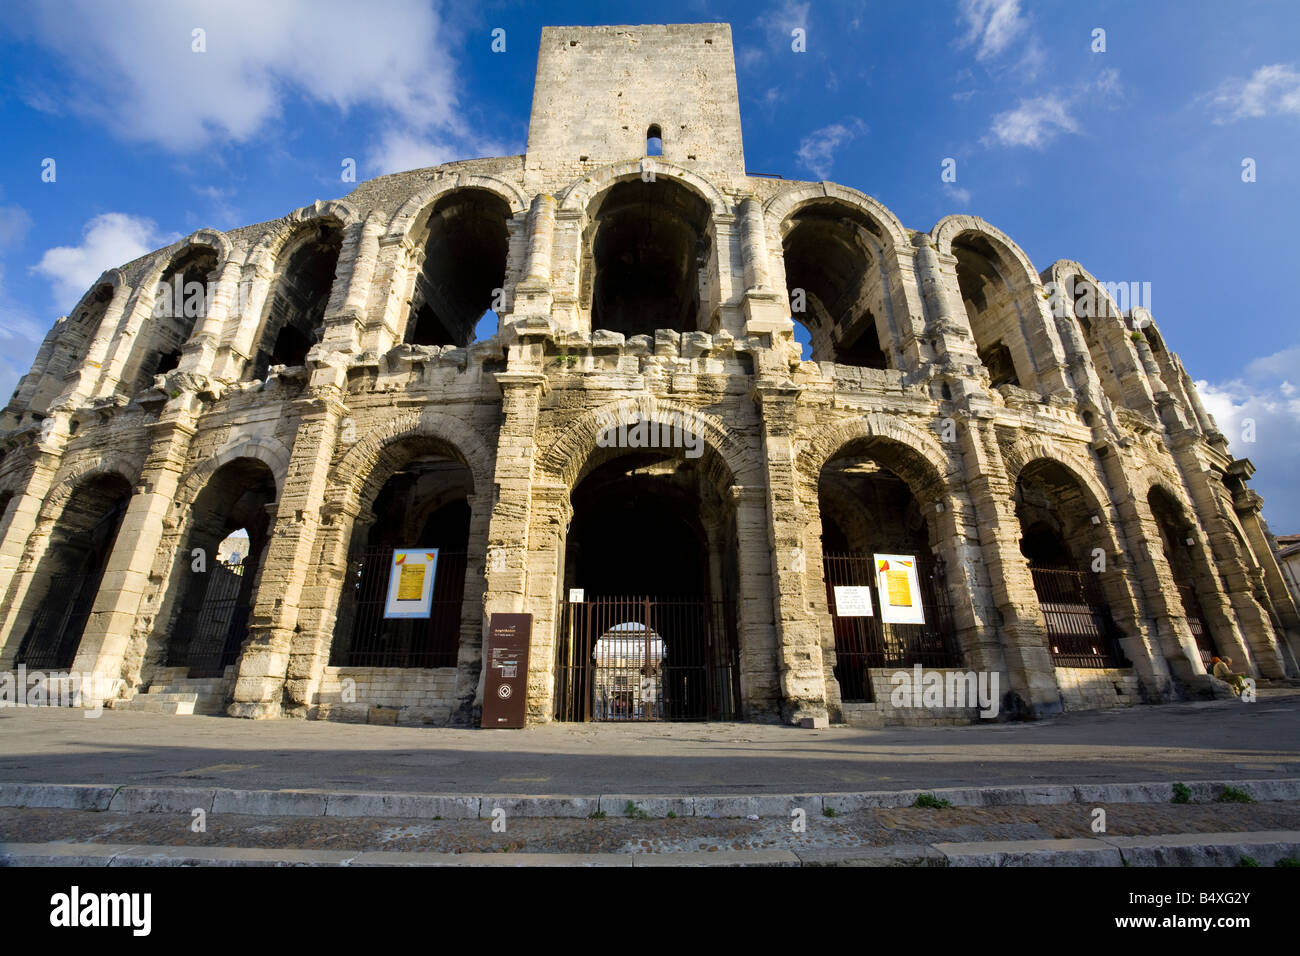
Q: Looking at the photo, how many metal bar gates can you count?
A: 7